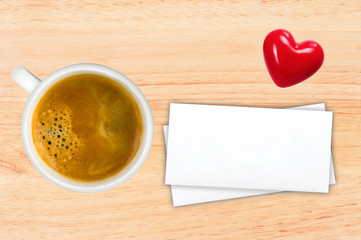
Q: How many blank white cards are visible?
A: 2